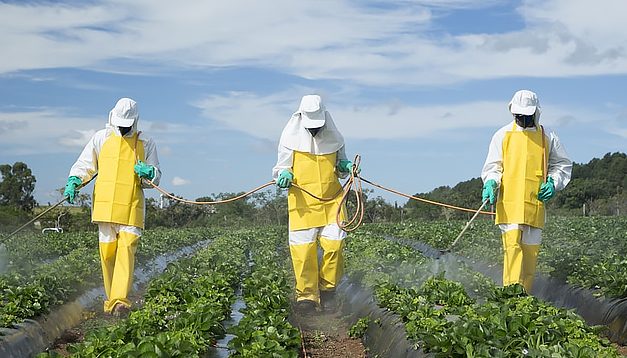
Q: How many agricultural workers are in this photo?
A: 3